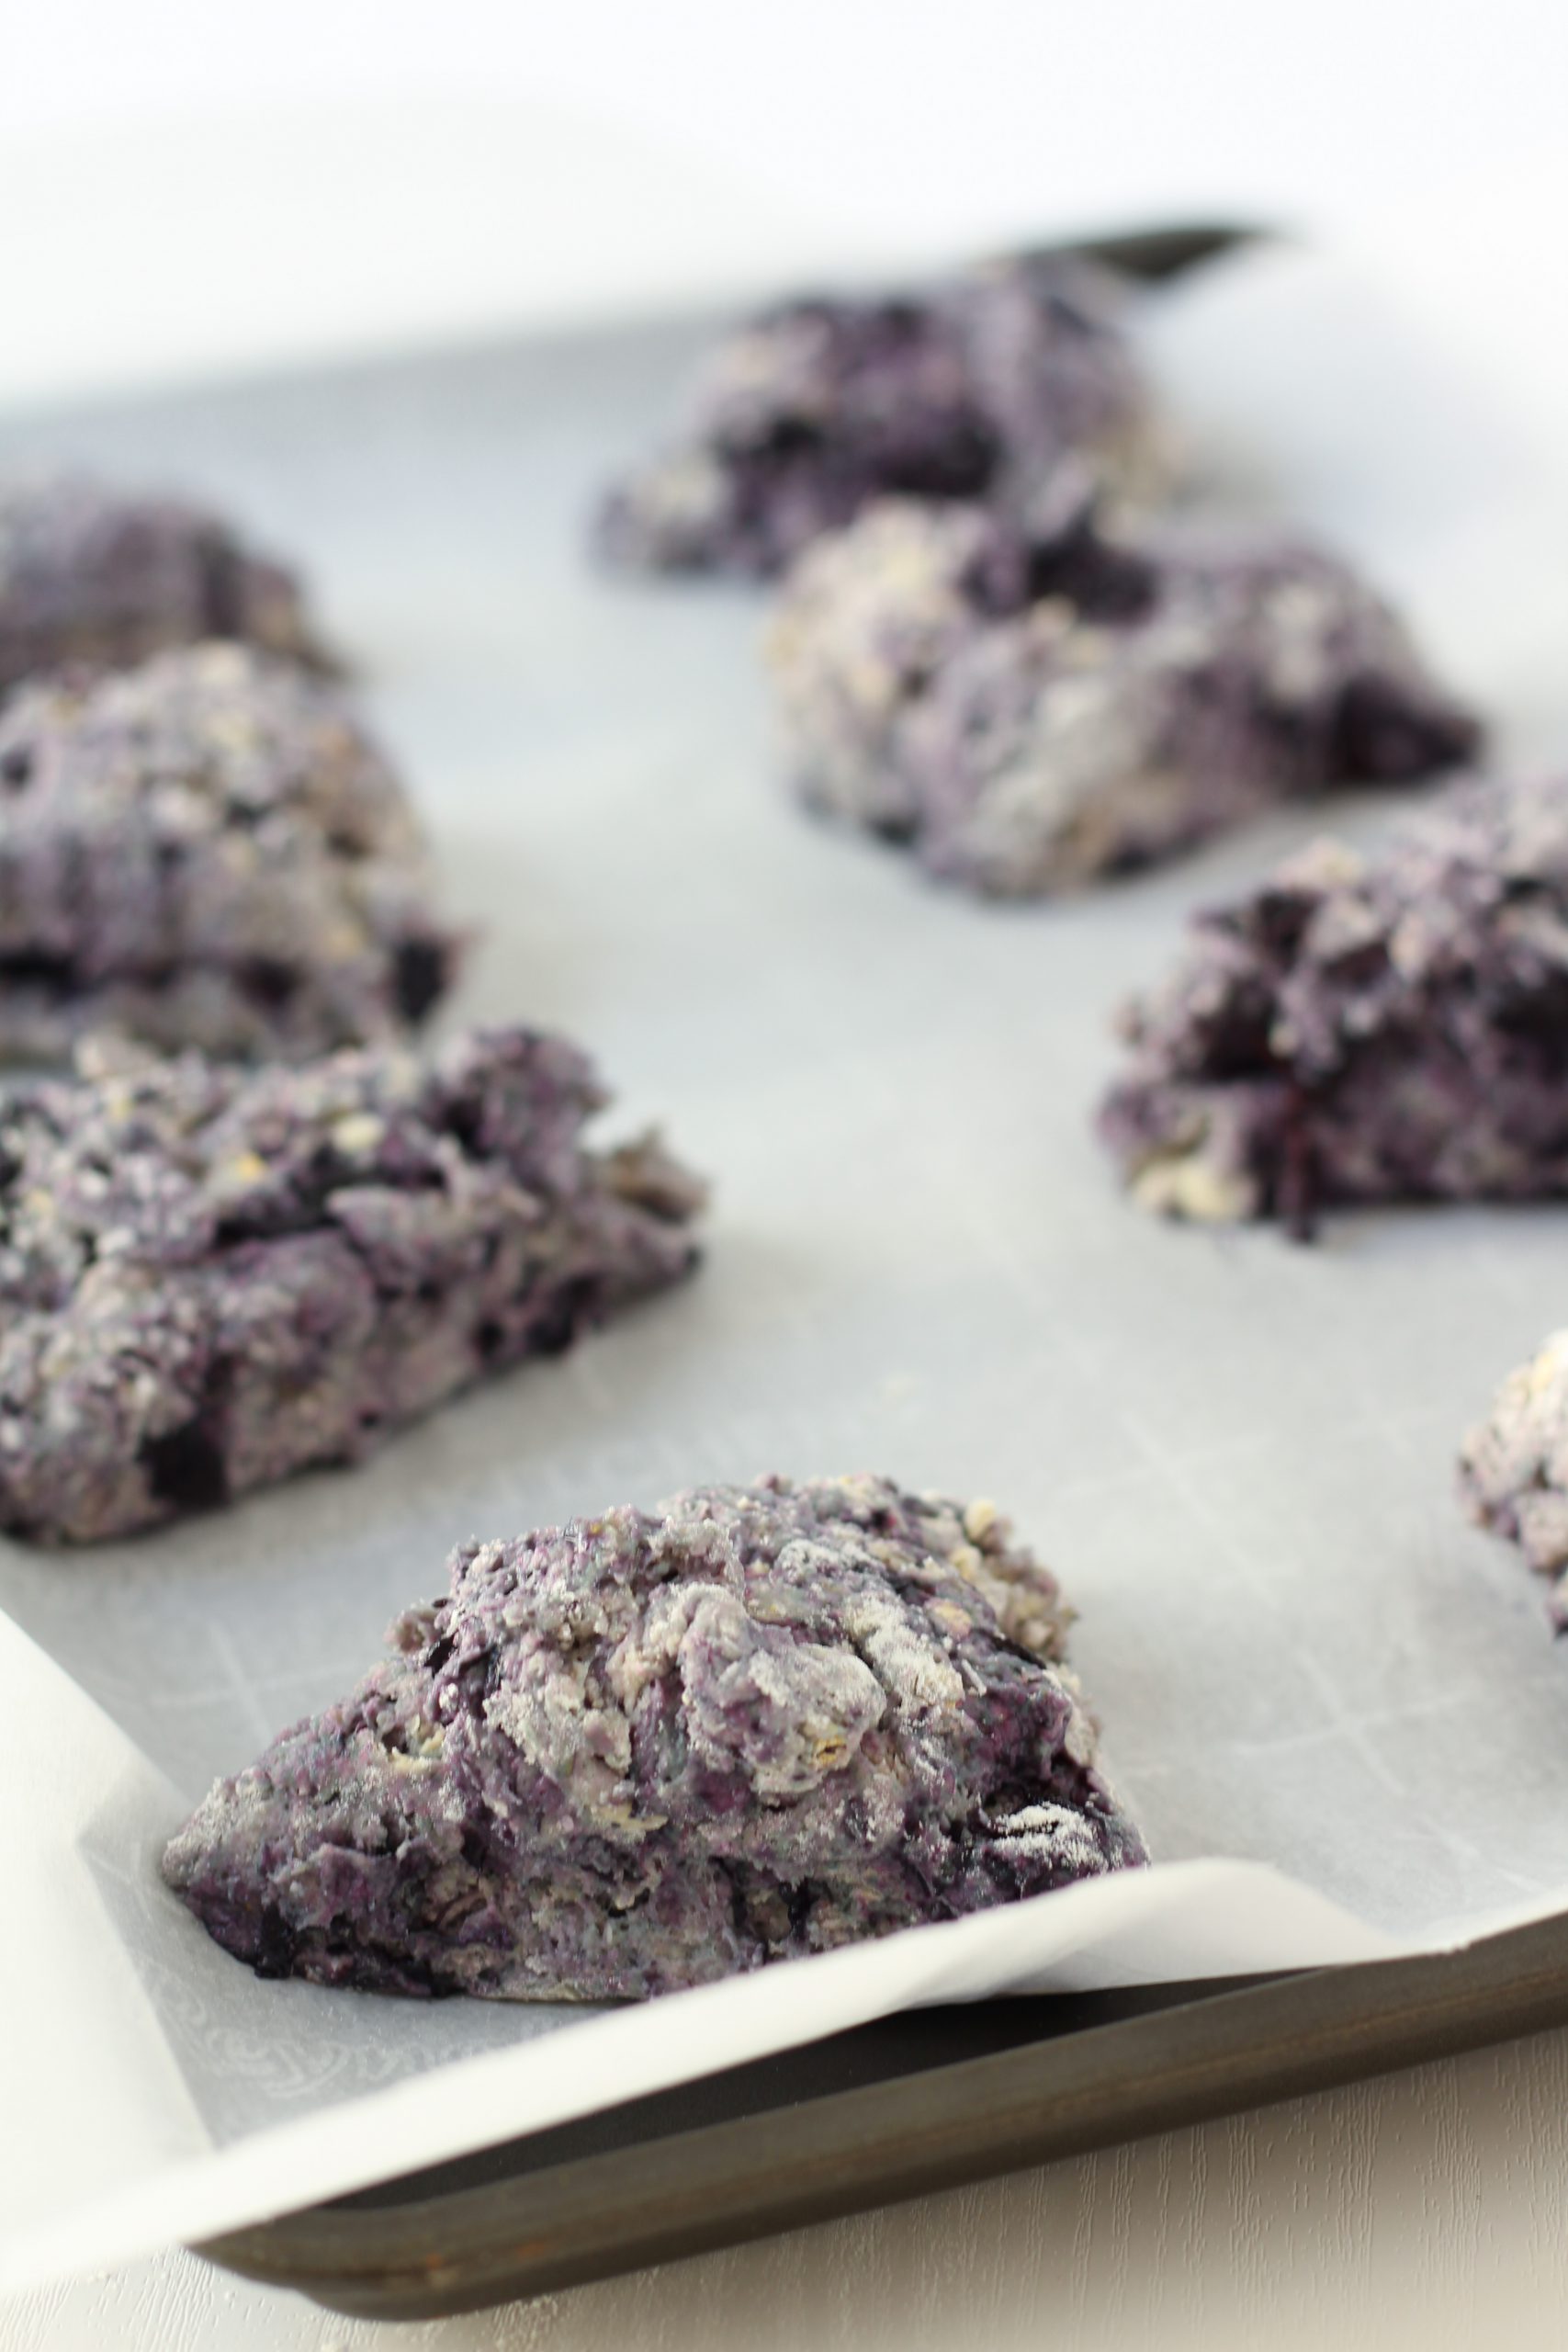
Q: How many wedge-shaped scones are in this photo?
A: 8